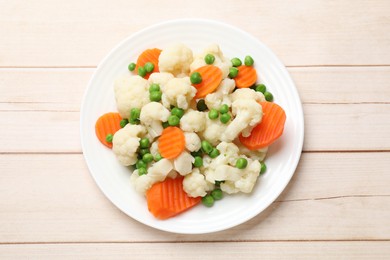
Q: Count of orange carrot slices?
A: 7